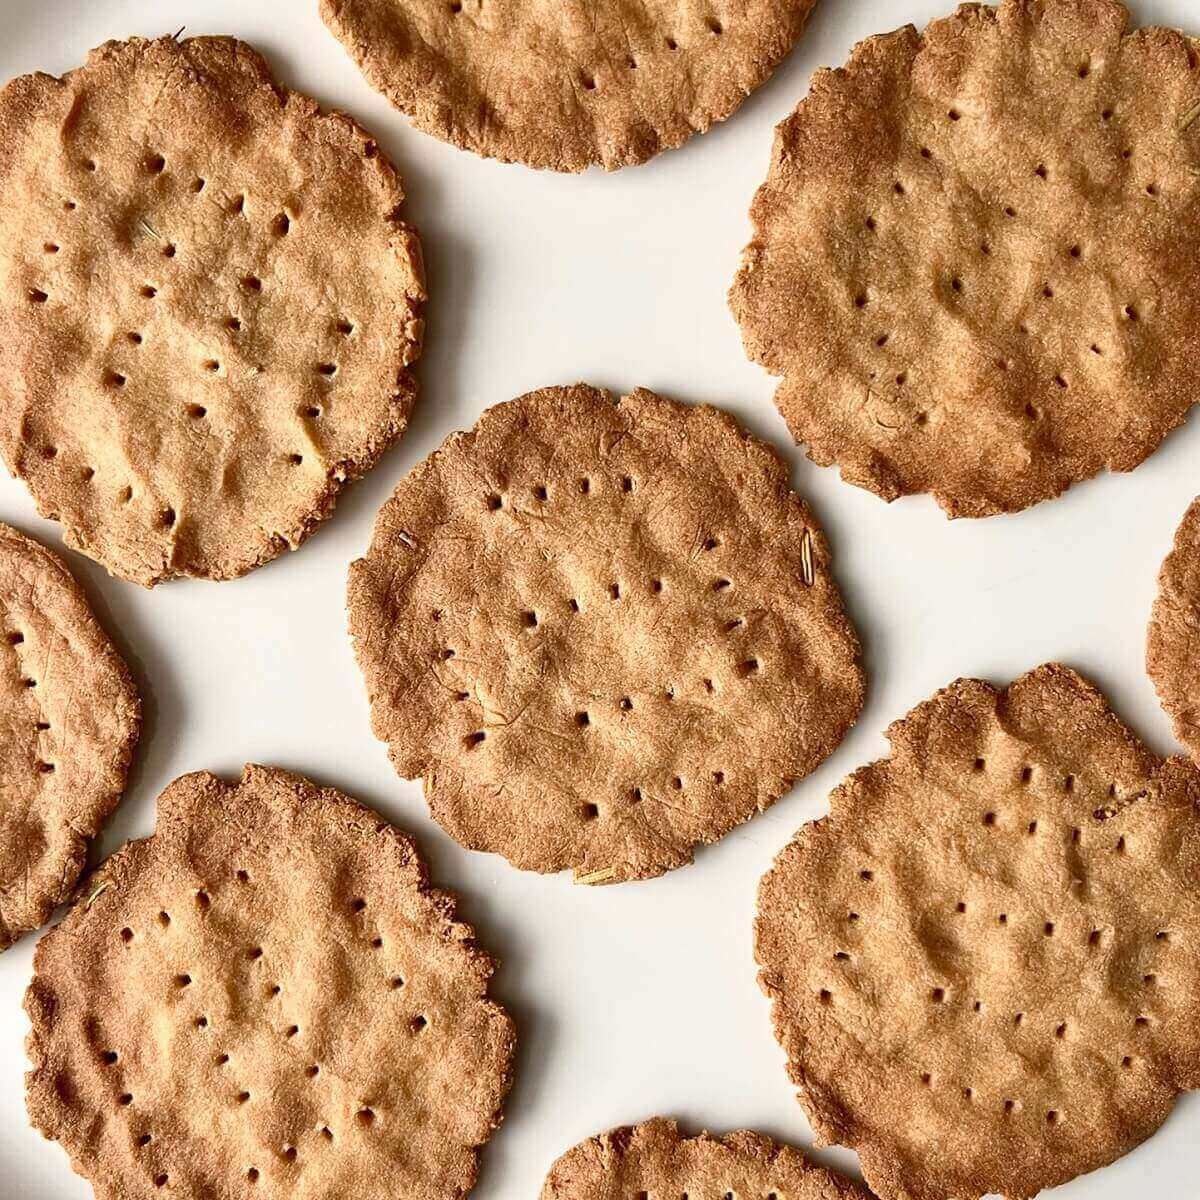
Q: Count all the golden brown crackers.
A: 9